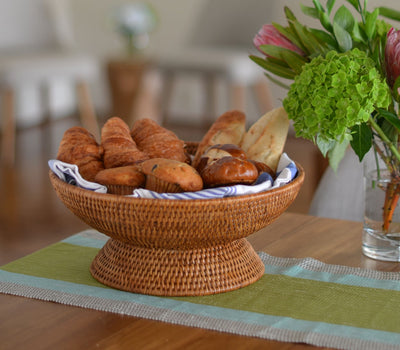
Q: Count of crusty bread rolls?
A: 2